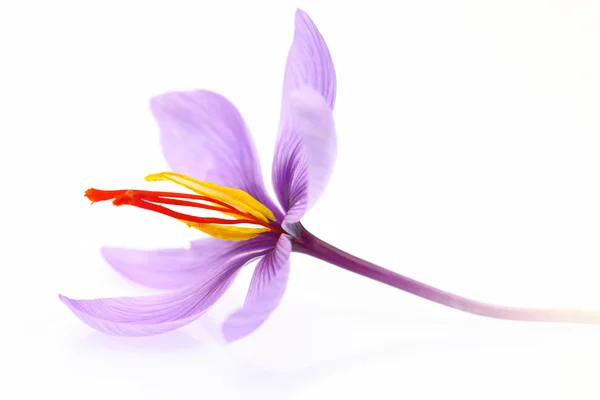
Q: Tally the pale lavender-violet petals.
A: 6